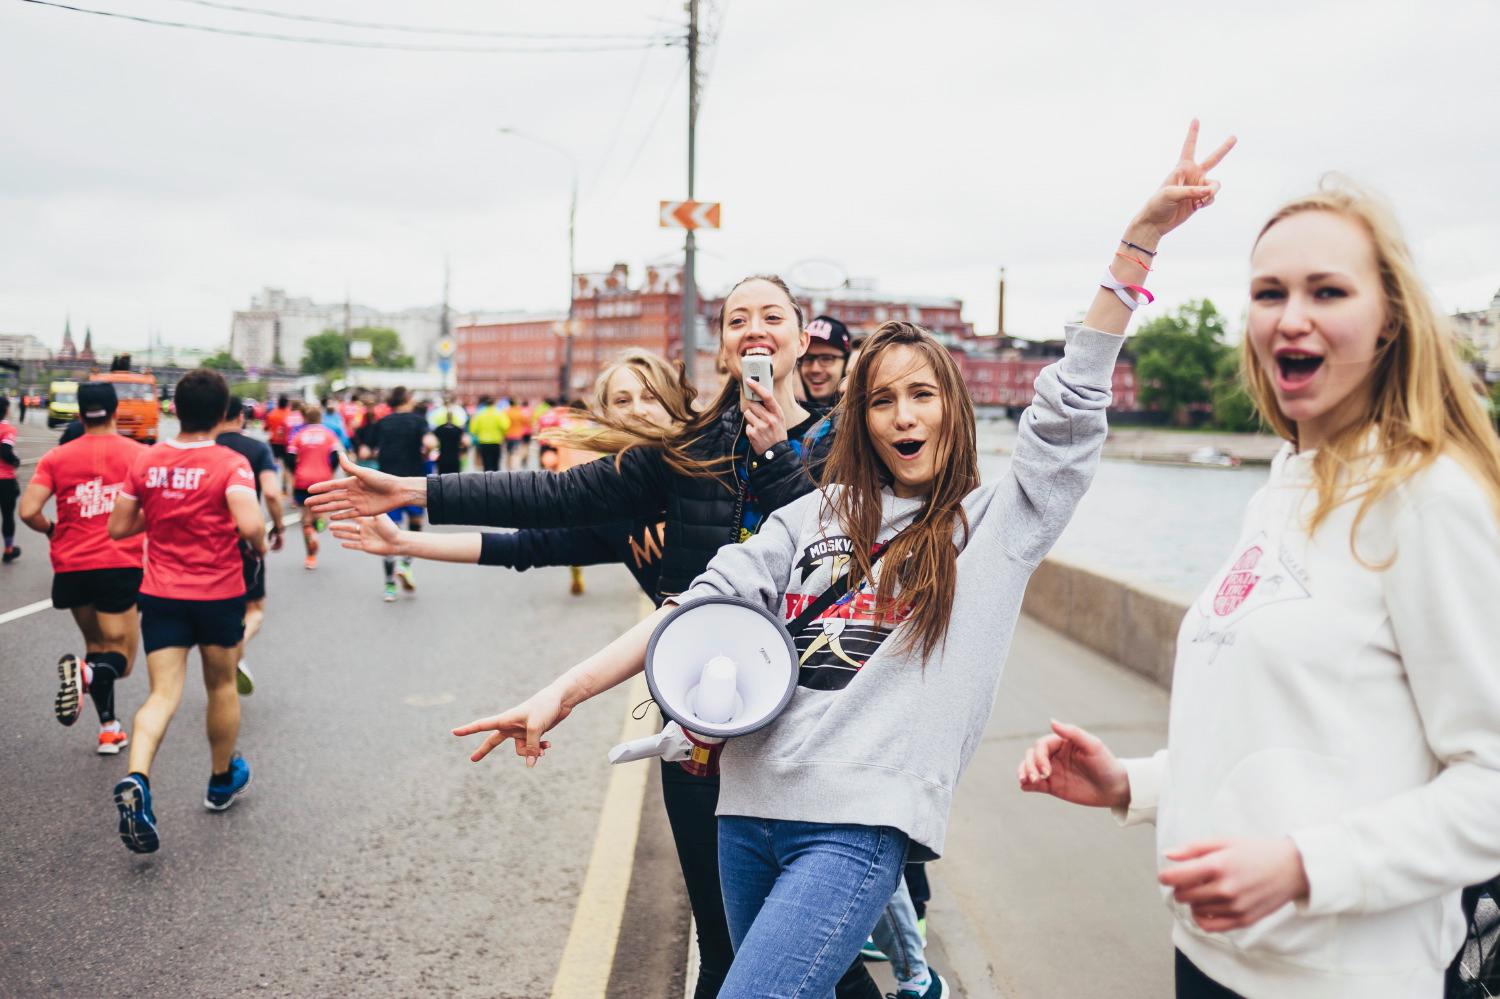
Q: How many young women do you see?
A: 4